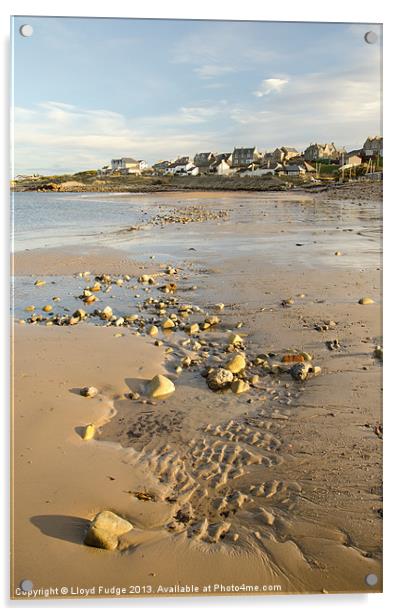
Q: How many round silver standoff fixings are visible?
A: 4